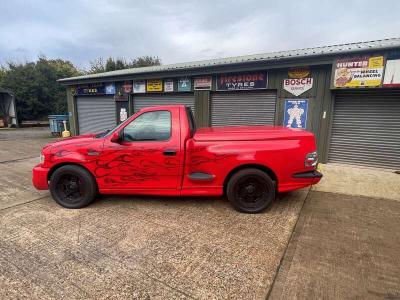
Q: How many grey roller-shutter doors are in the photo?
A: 4